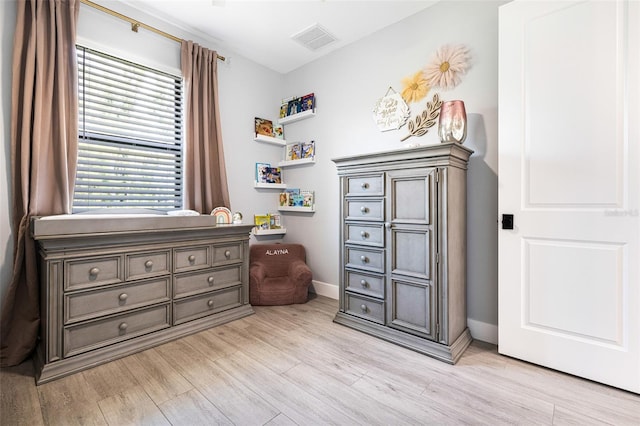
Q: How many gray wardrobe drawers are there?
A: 6